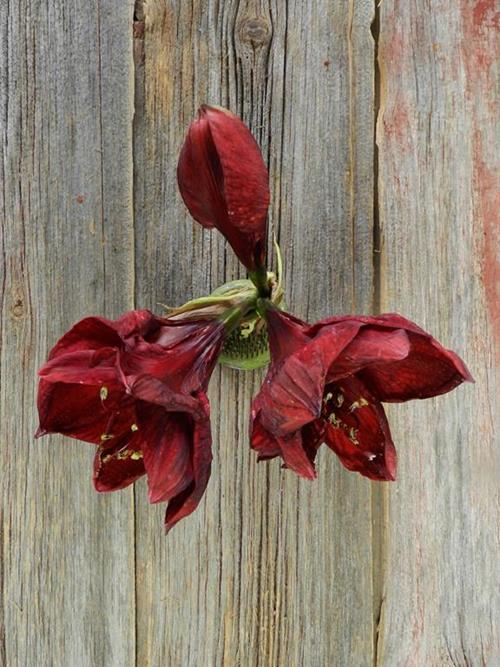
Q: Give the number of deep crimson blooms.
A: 3